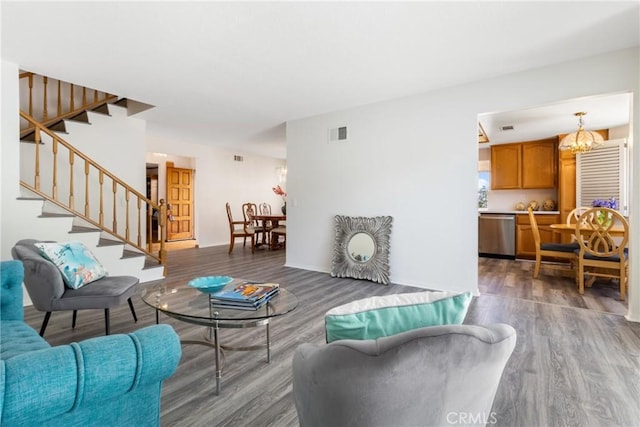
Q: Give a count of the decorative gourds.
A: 3